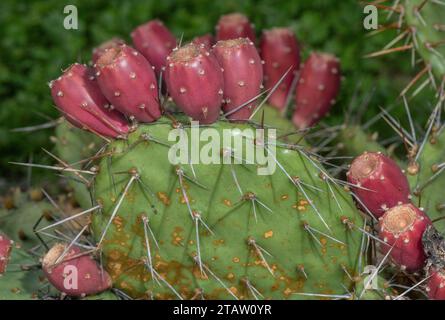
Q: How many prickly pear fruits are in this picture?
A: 15